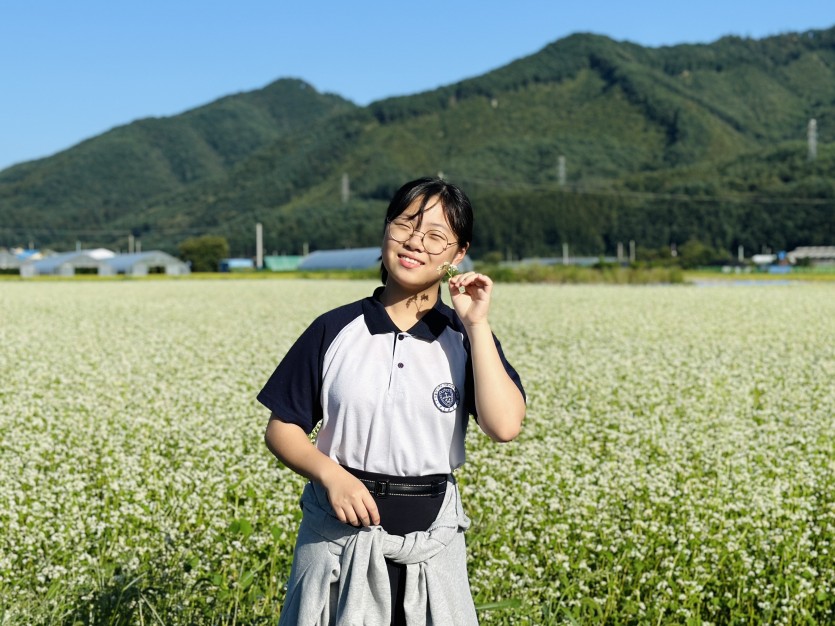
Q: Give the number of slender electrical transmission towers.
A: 3